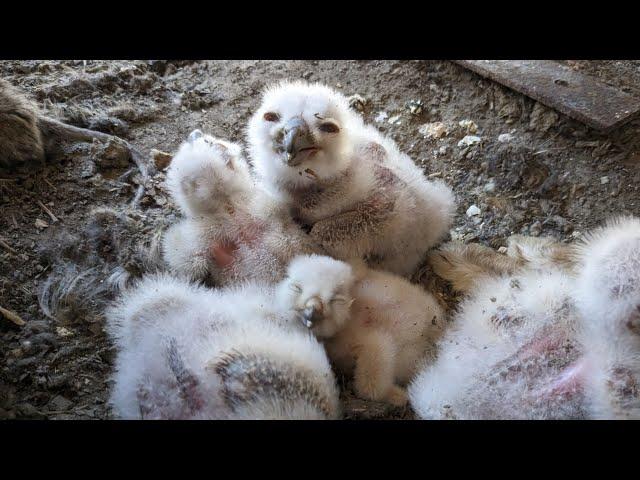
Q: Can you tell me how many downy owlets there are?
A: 5